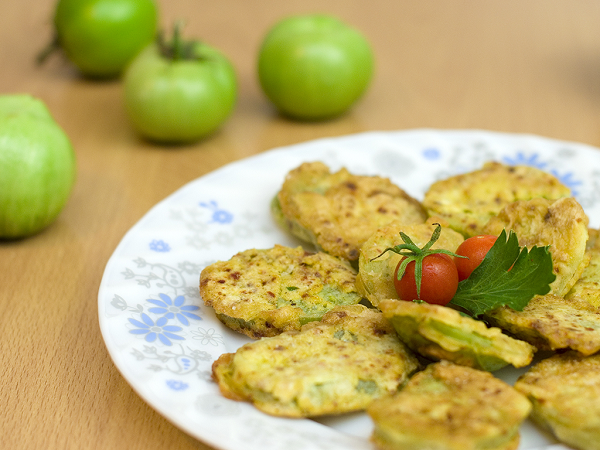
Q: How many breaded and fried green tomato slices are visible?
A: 11